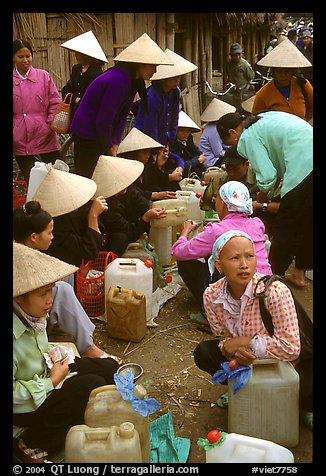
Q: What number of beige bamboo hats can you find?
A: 11